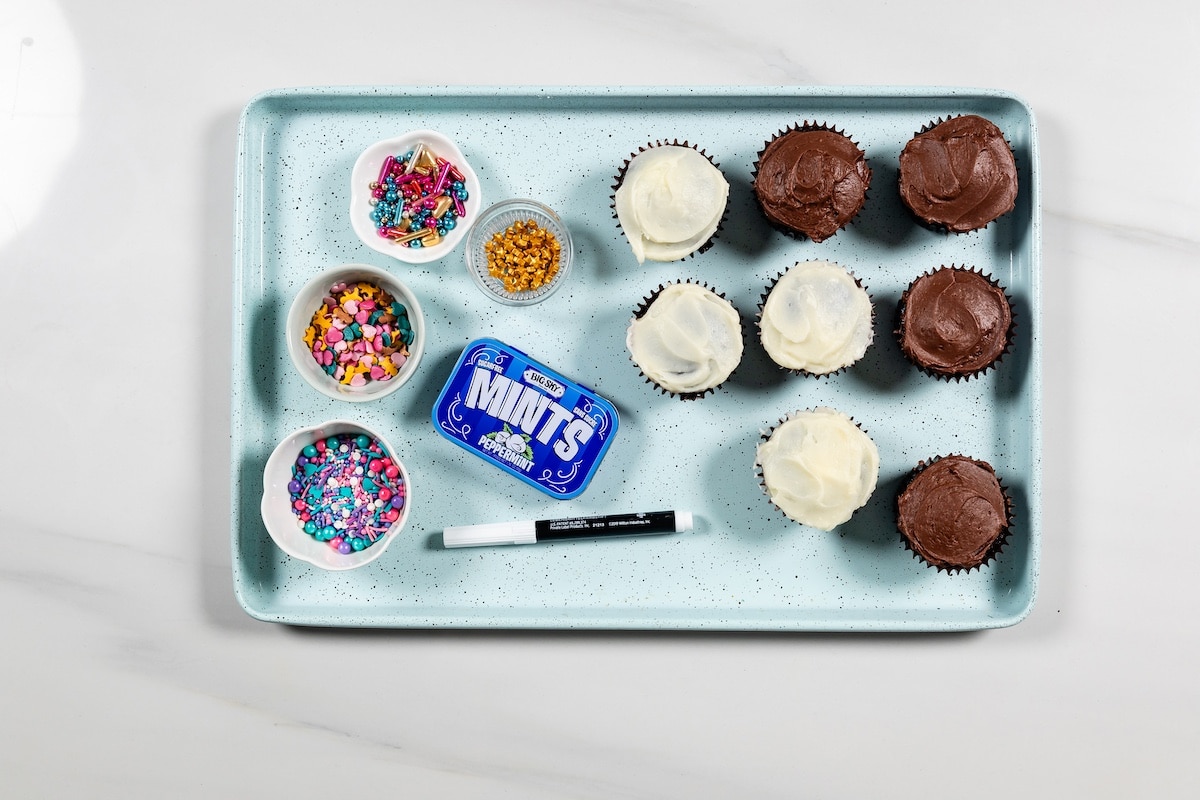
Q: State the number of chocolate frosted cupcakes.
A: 4